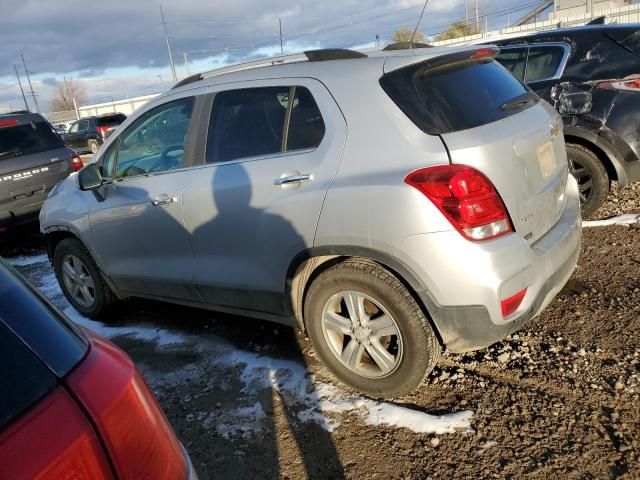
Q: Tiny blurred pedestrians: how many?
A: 0